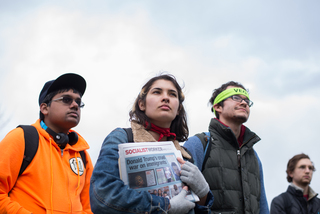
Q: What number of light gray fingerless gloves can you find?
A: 2